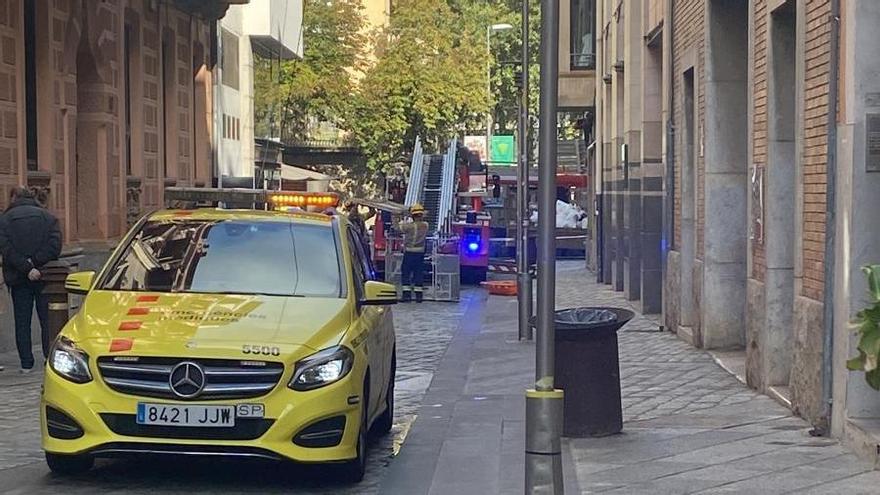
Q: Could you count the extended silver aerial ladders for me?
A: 1